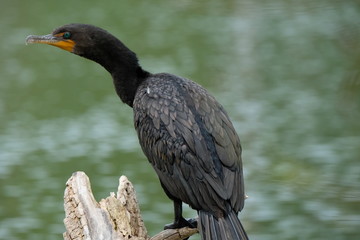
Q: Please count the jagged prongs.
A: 2